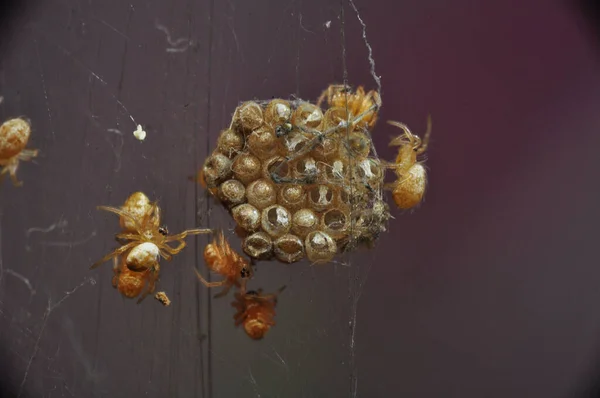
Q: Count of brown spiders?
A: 8